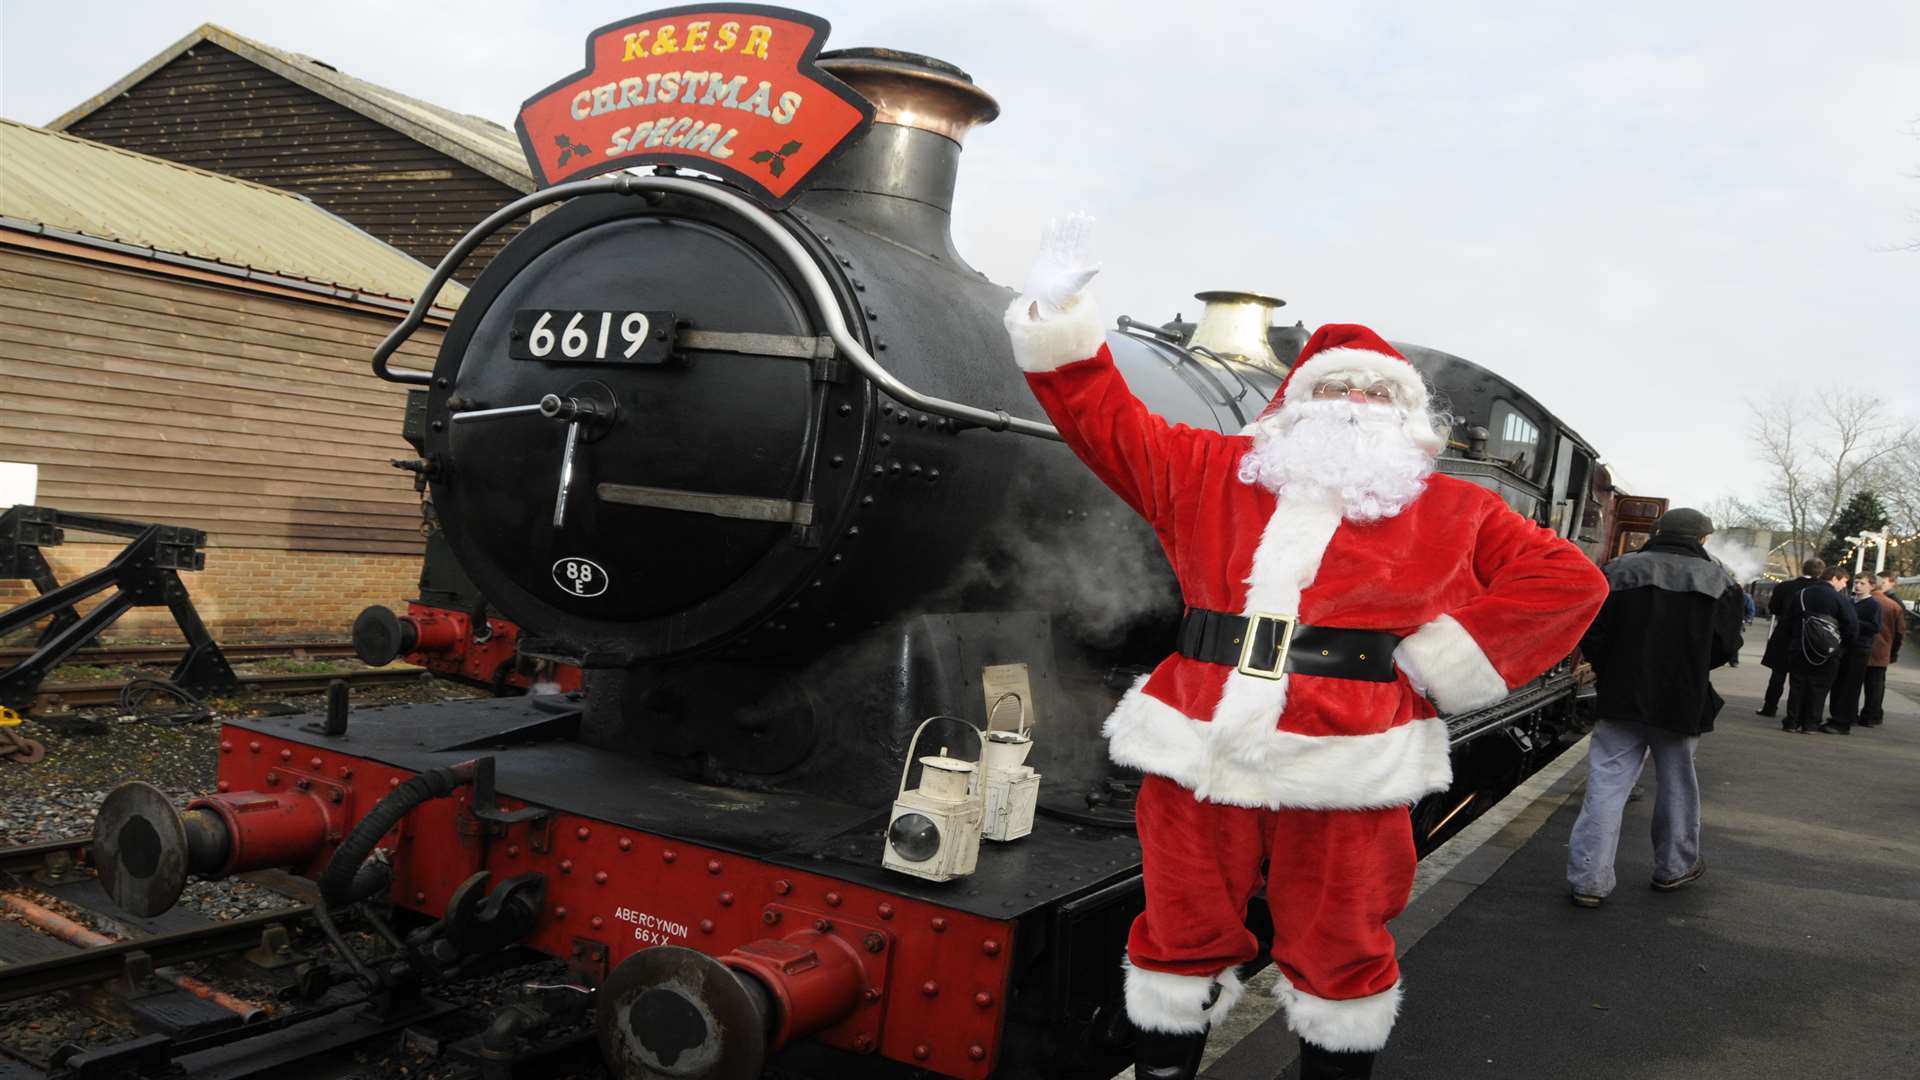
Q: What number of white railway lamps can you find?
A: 2